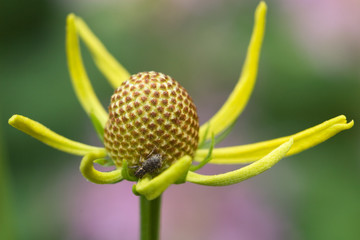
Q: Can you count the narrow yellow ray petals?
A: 8